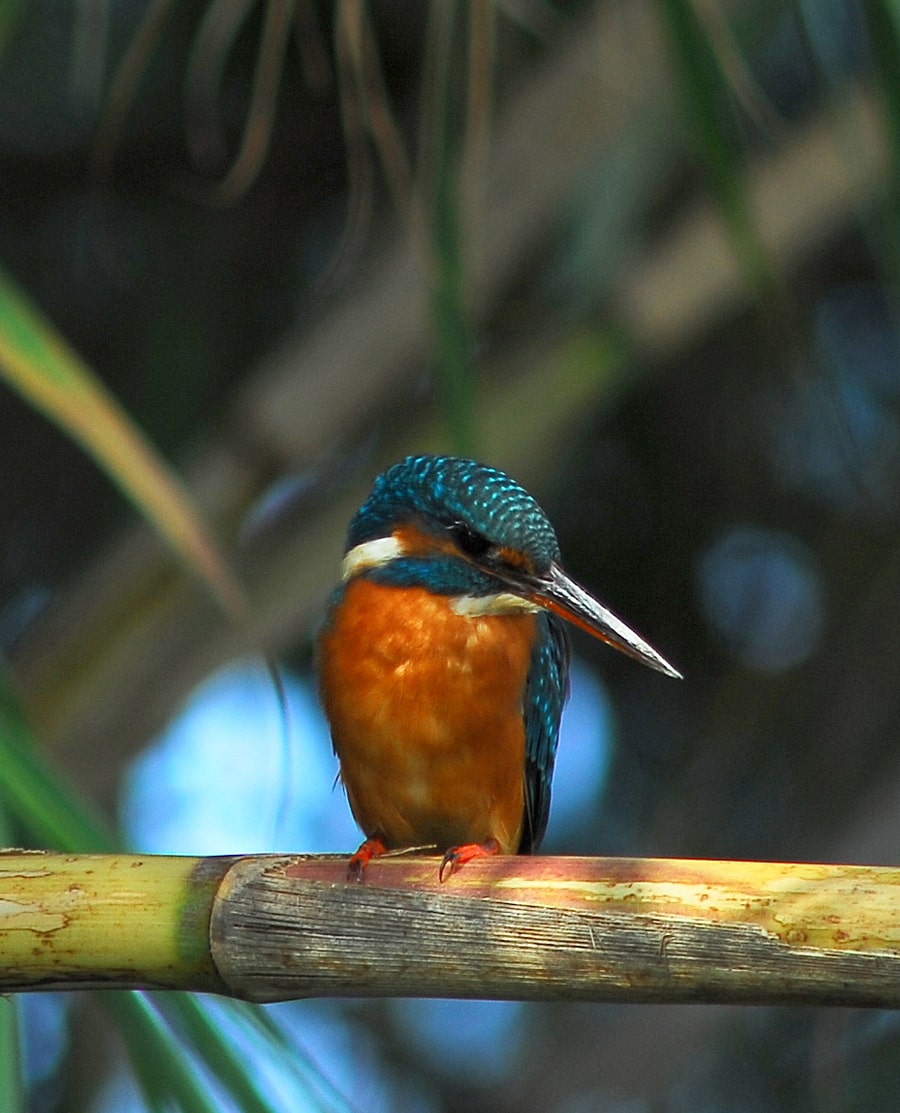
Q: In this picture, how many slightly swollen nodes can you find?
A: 1